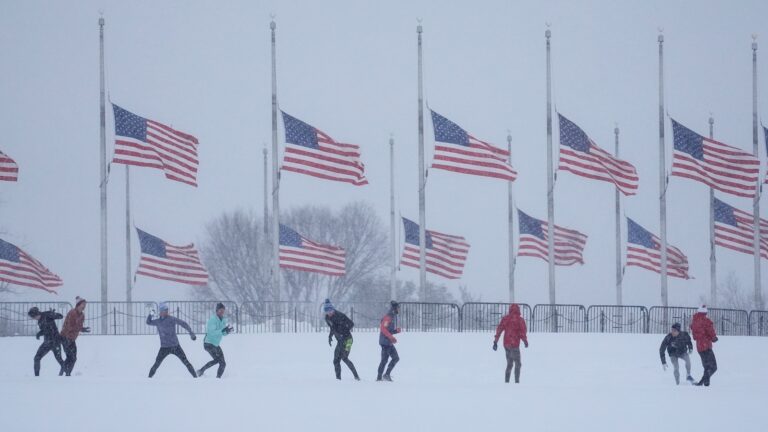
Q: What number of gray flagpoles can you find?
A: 12